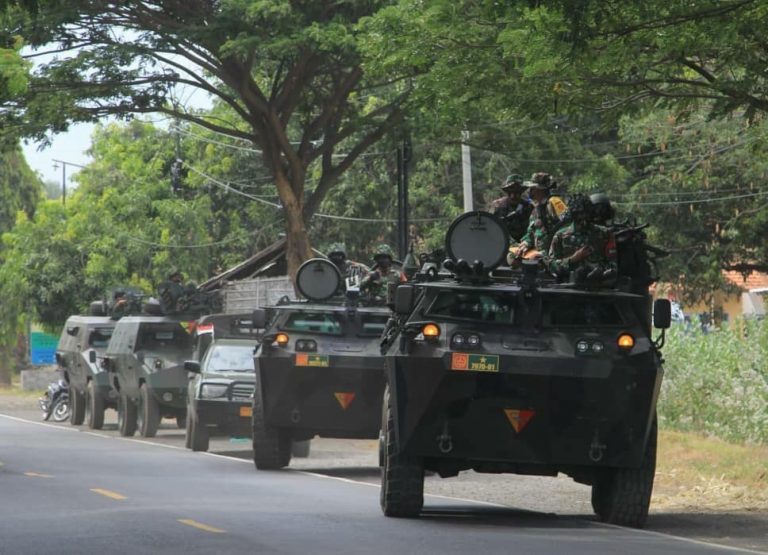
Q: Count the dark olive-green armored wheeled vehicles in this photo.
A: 4